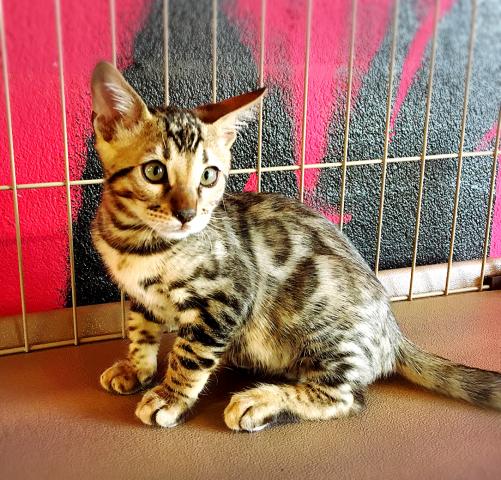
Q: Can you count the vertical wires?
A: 12